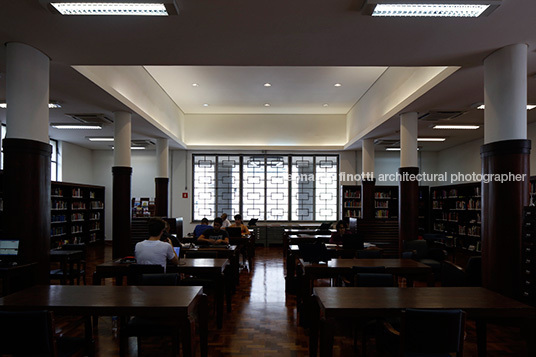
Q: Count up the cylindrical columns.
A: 6